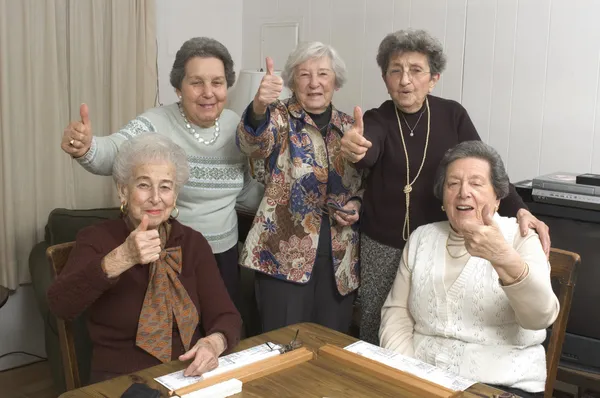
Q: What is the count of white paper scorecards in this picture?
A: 2